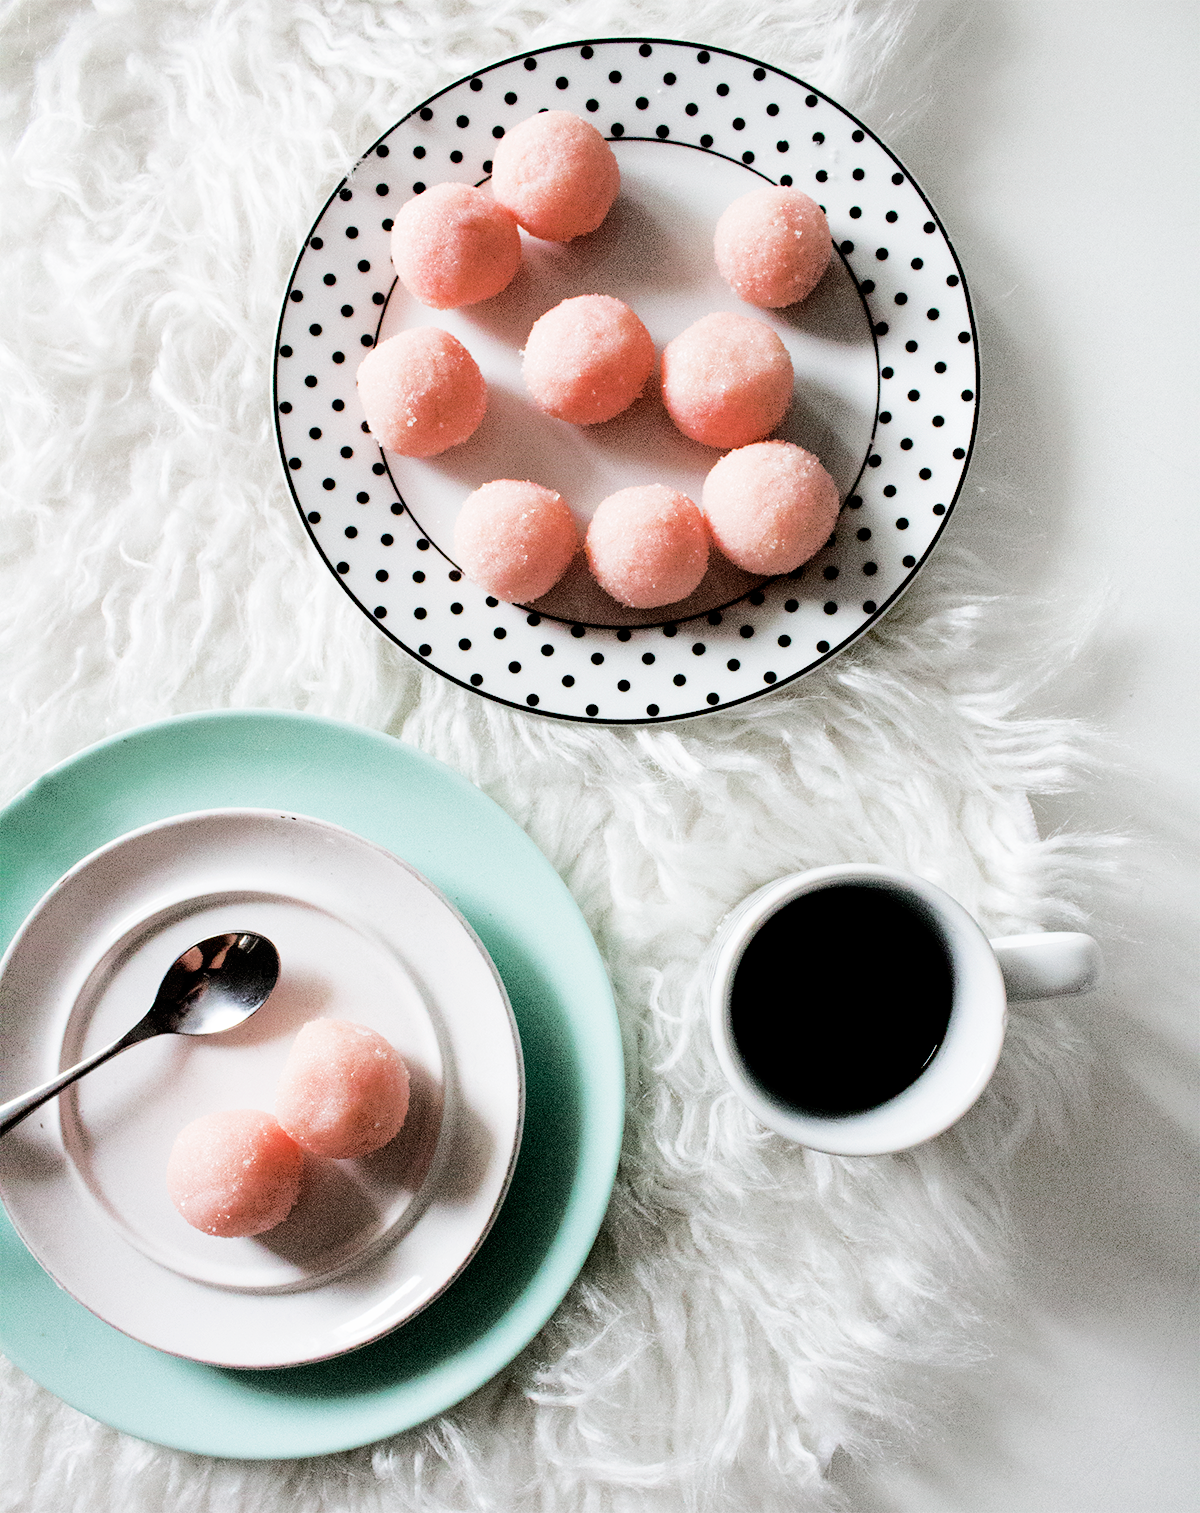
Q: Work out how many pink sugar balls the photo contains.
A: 11